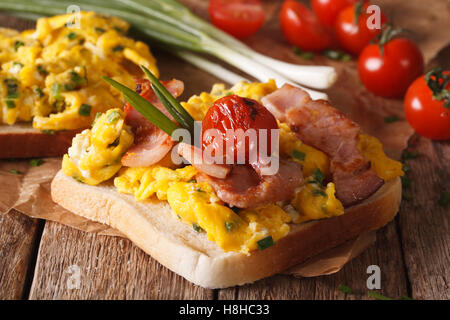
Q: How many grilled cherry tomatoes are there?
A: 1